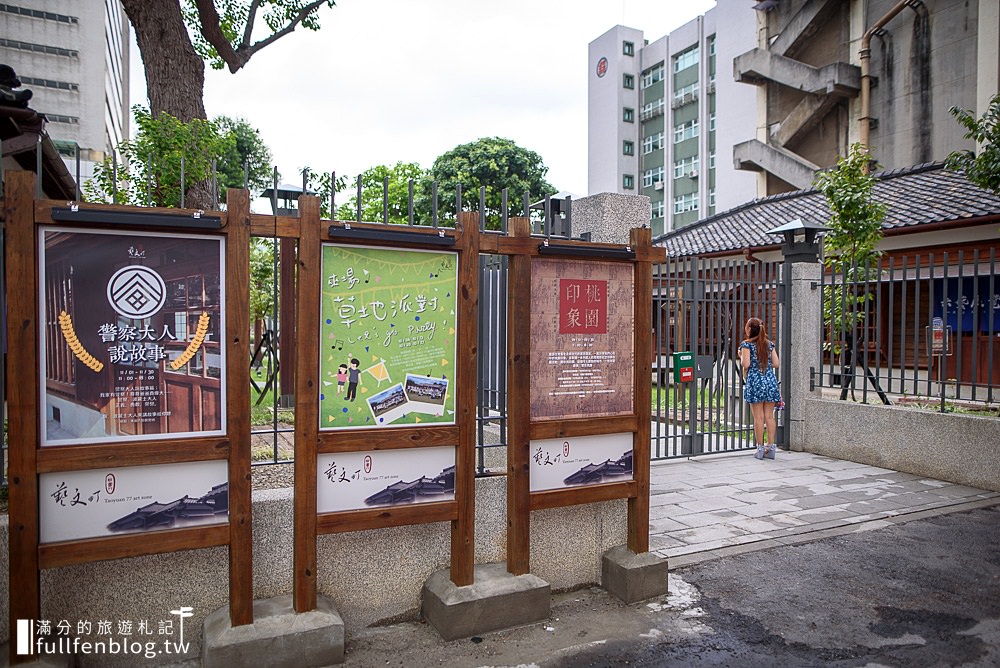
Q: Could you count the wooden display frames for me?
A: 3